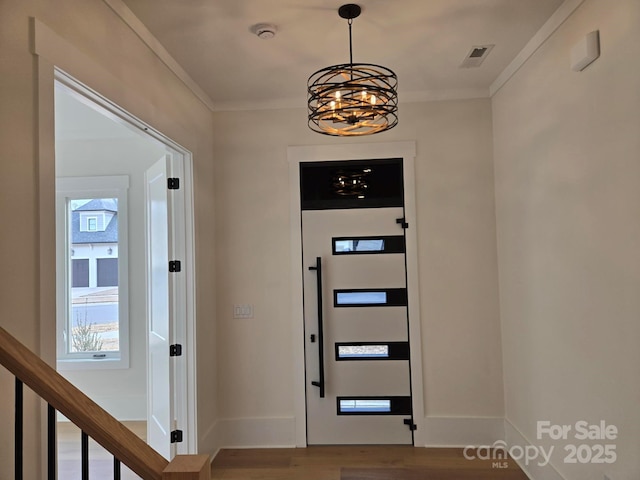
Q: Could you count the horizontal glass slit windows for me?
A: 4